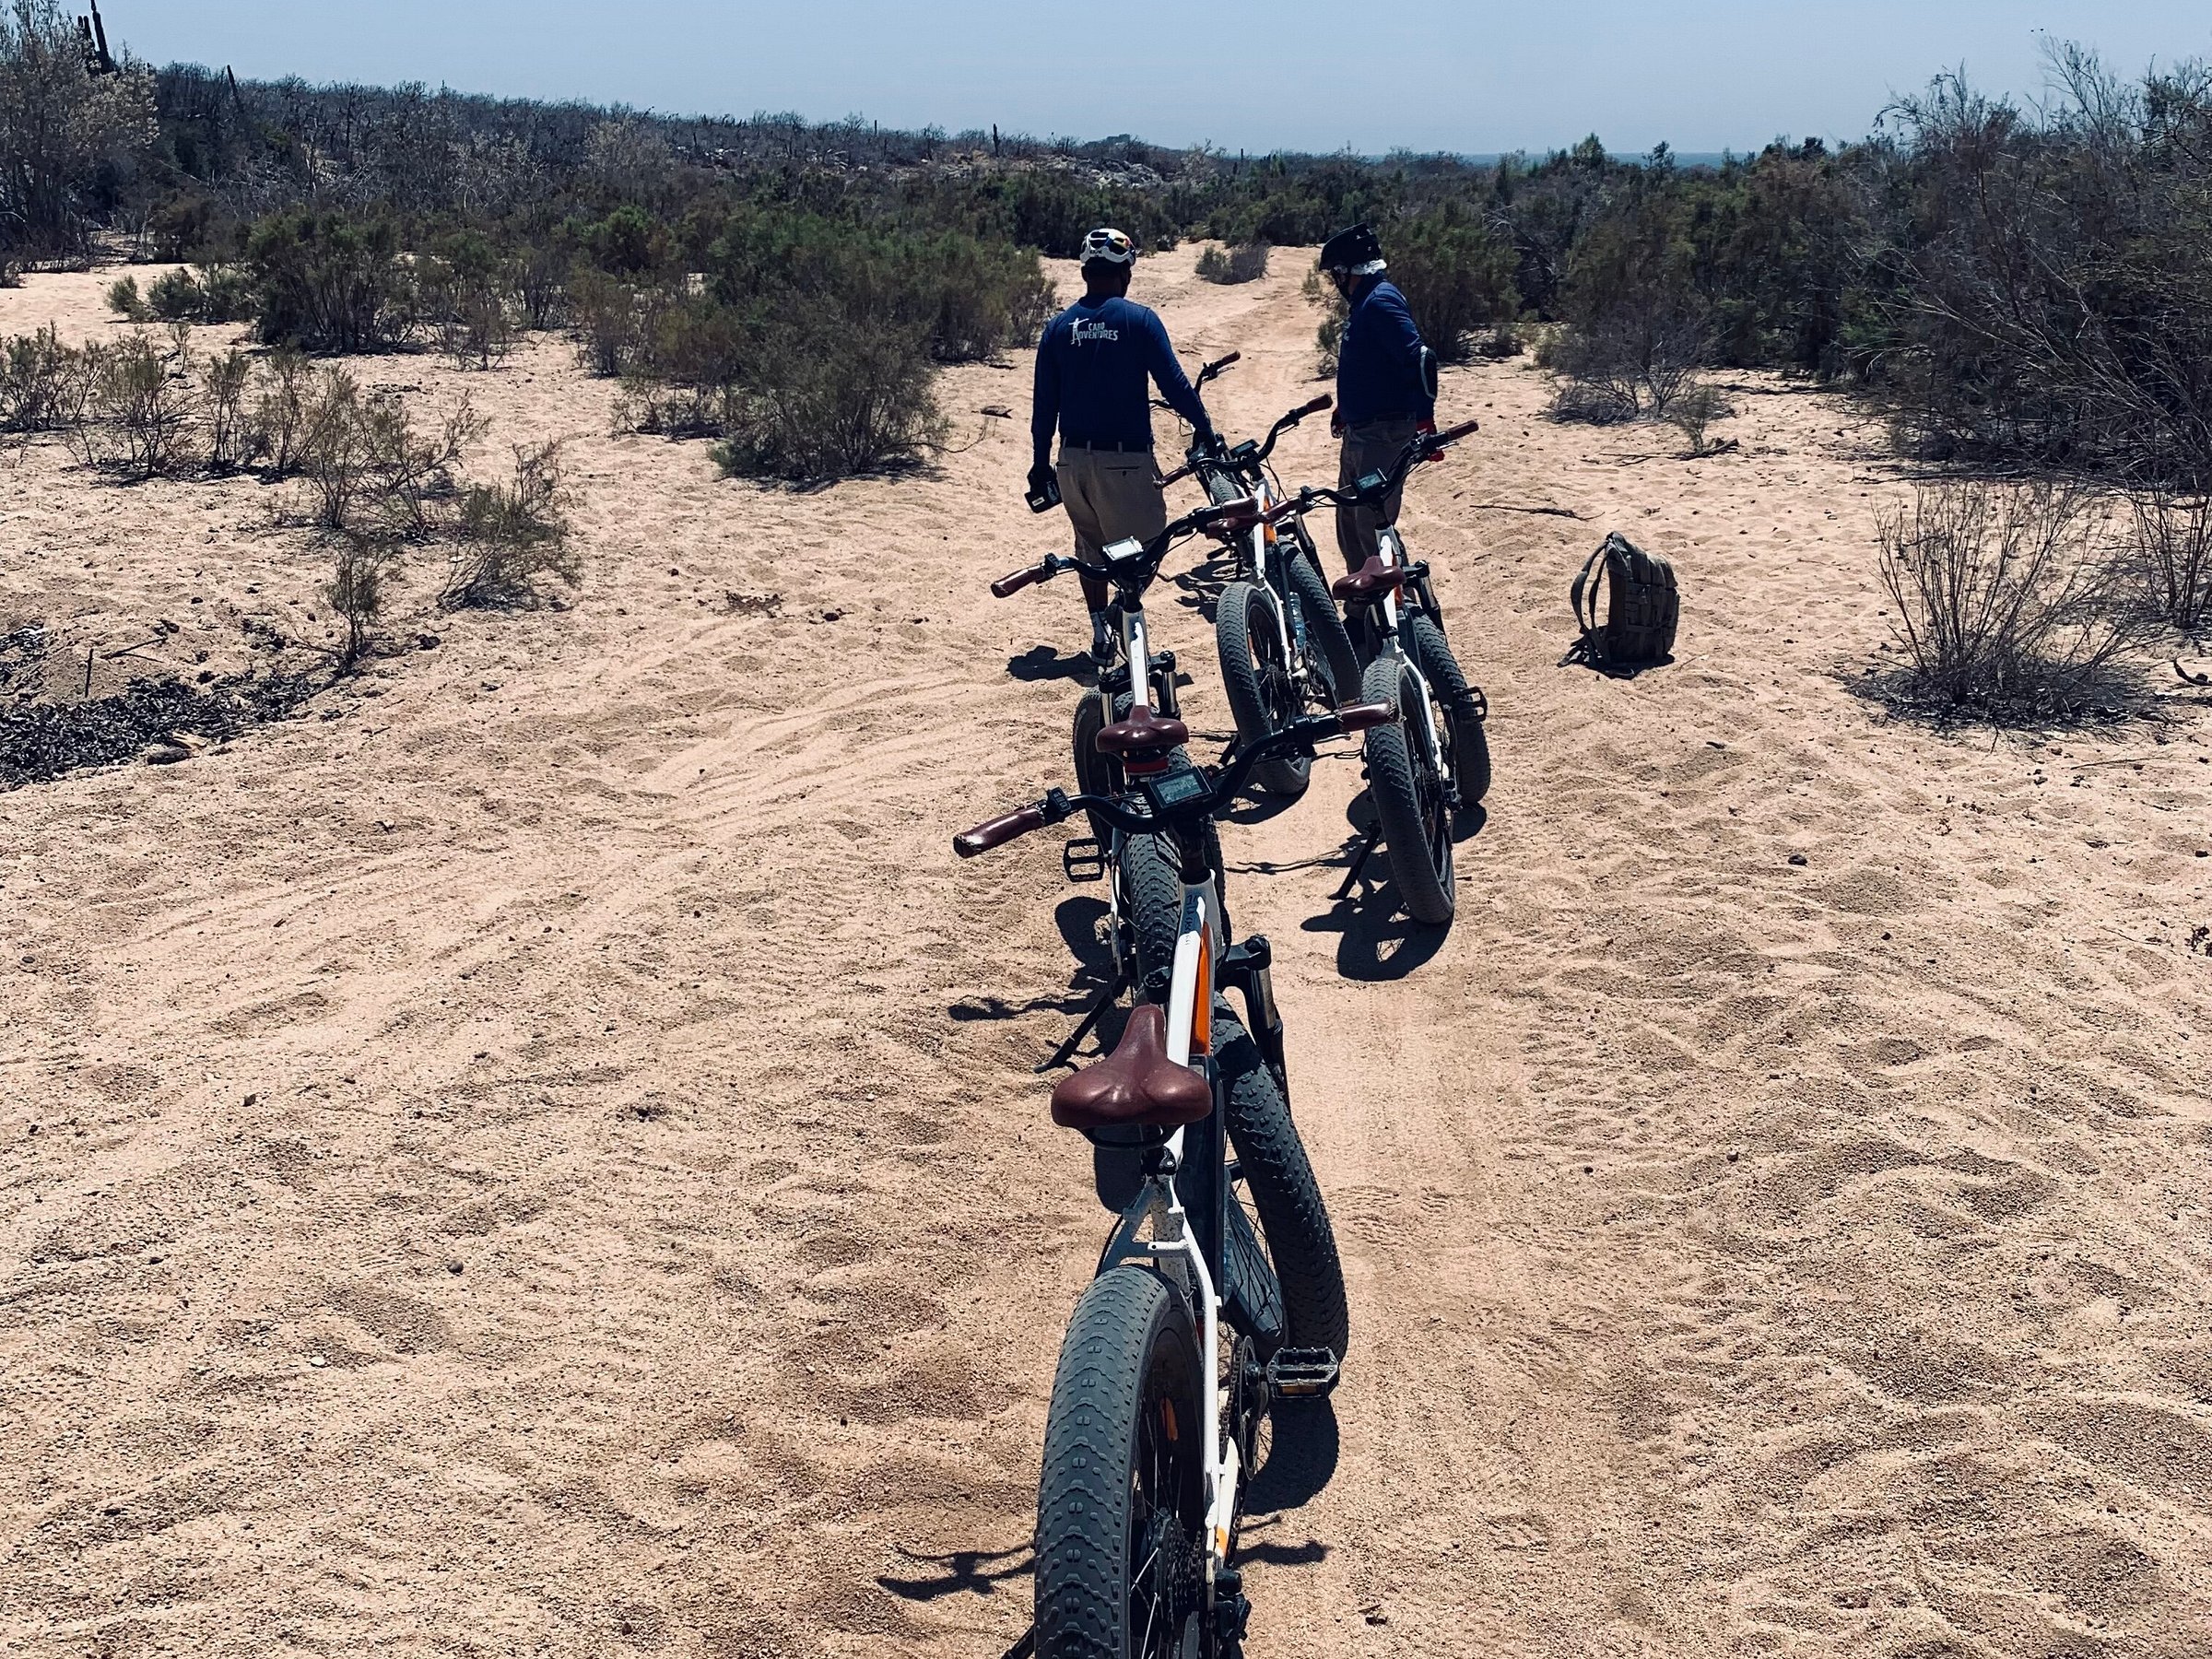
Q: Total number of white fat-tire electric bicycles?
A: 5